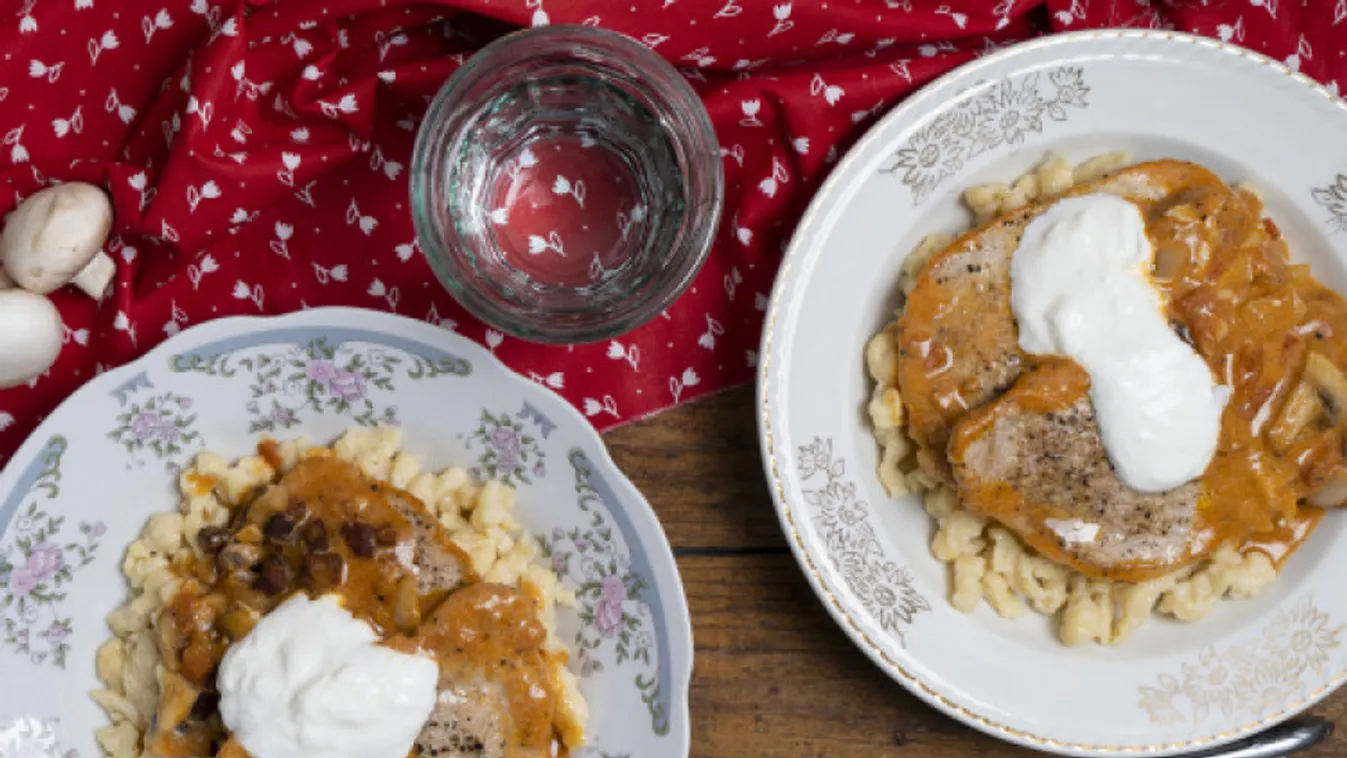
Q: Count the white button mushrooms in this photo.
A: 2